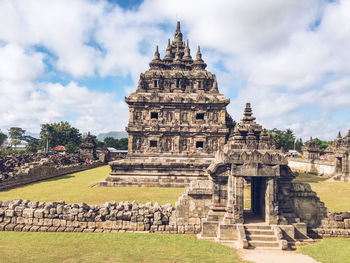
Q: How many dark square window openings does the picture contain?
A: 4